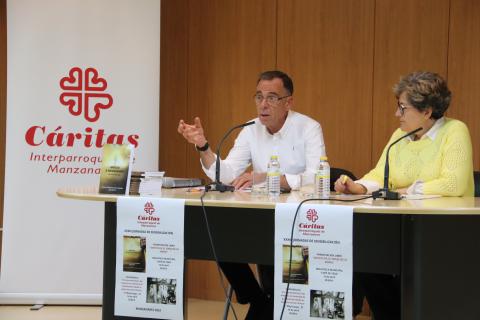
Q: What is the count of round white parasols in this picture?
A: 0